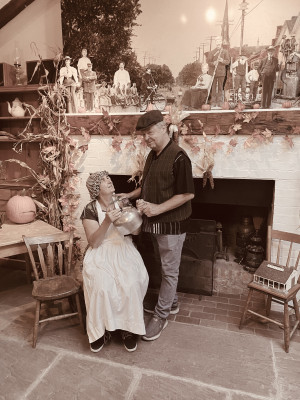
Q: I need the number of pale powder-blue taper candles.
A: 0